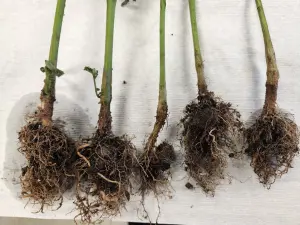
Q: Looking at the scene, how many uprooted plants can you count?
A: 5